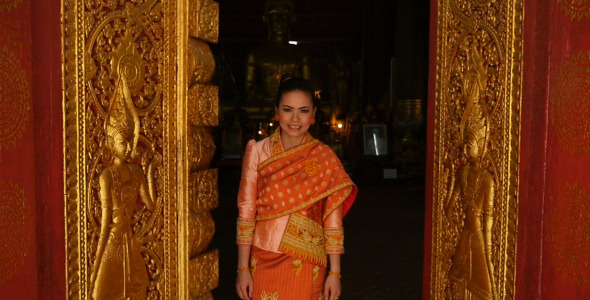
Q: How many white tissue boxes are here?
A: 0